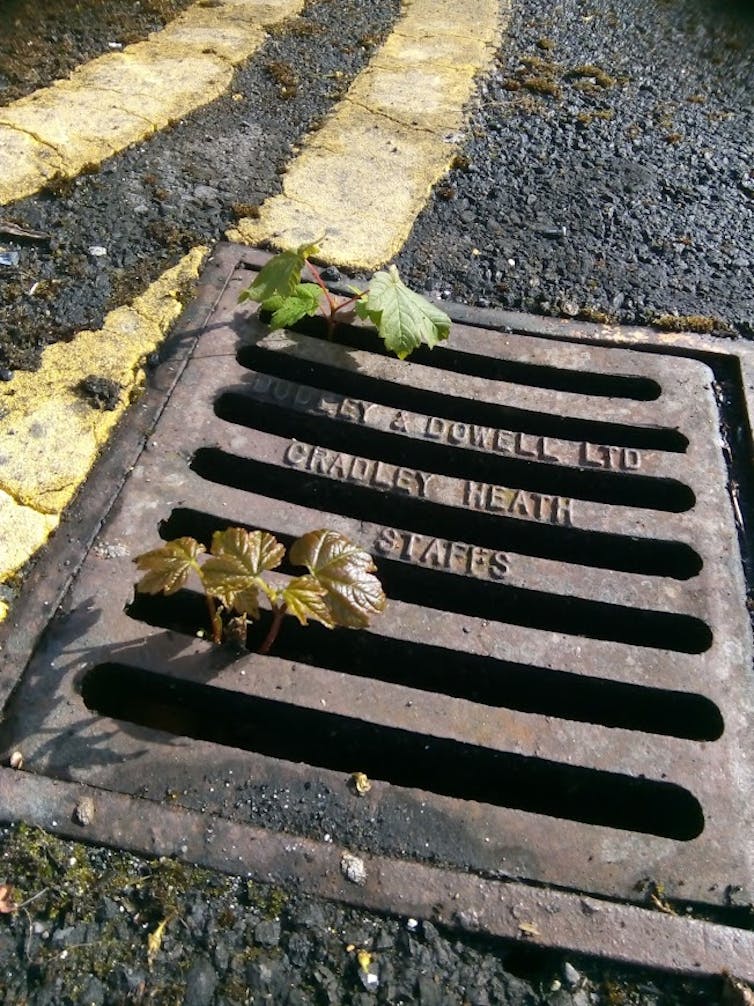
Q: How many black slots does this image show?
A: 7